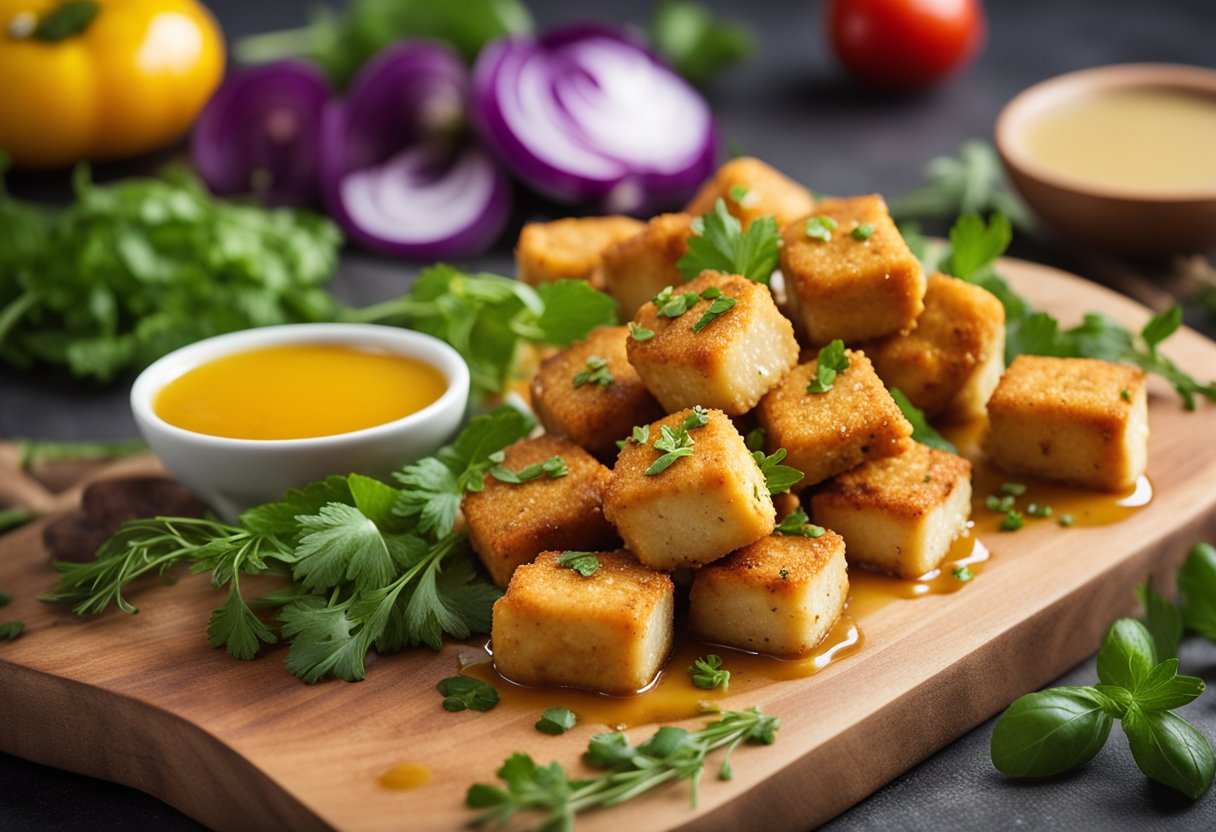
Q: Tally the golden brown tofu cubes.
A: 14